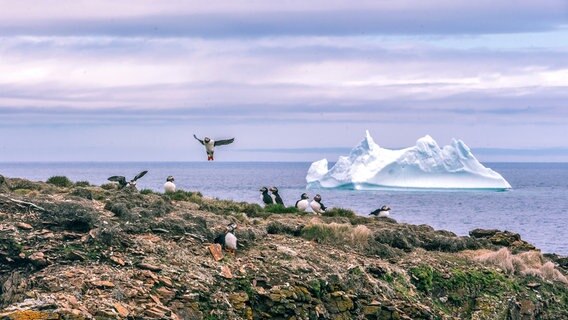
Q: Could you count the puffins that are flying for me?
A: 1